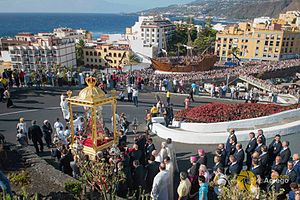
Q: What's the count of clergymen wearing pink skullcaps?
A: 2